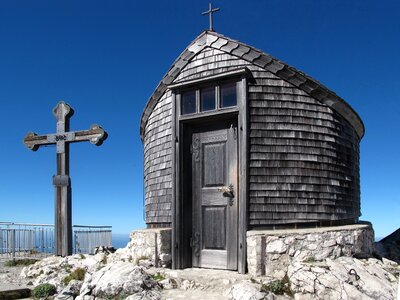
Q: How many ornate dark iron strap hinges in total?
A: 2